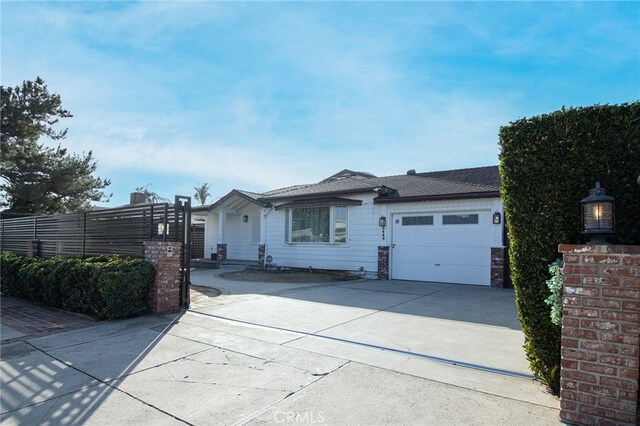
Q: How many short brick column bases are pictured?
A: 4